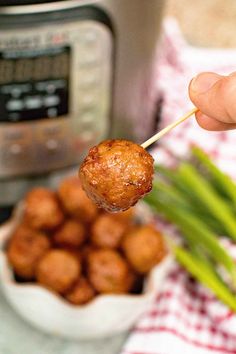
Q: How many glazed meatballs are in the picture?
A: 11